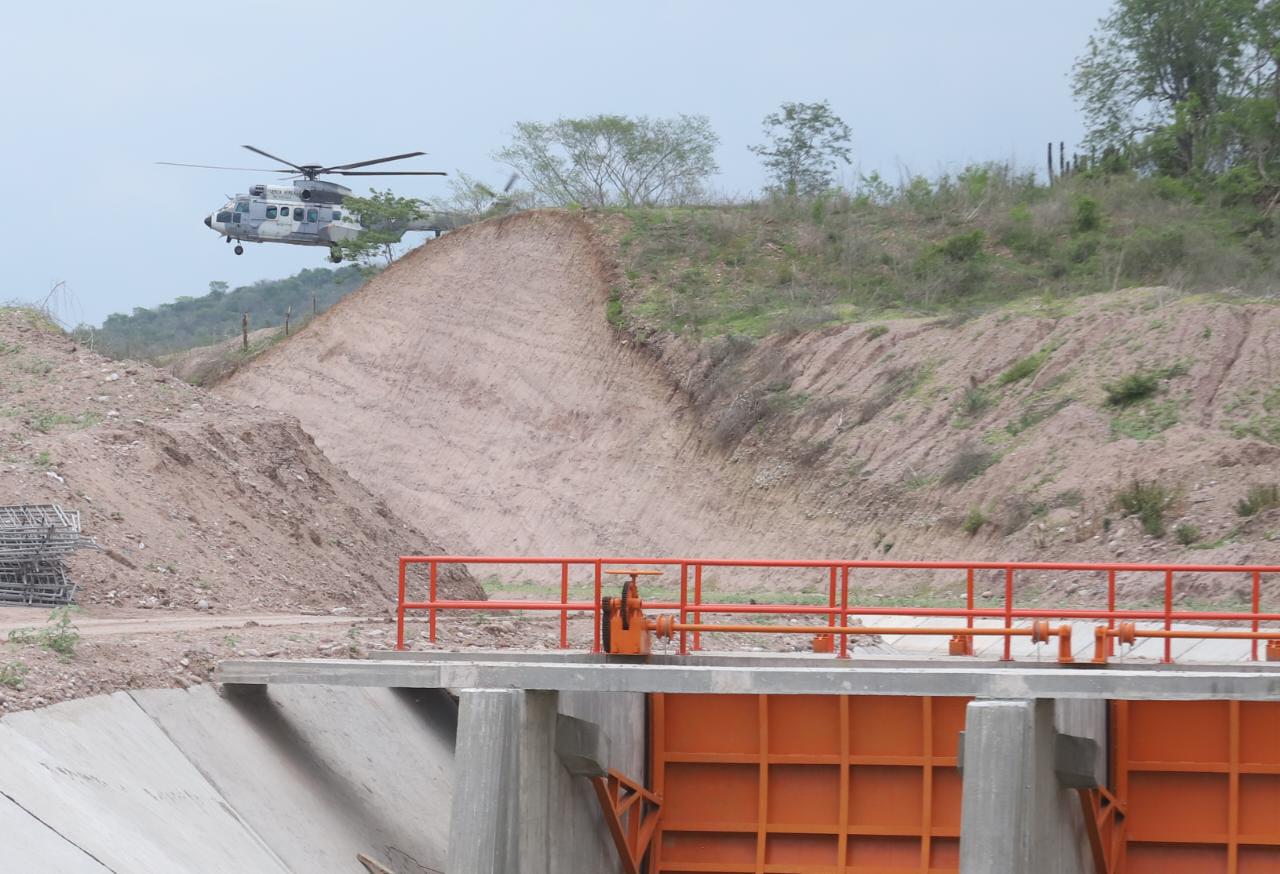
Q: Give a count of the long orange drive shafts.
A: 2